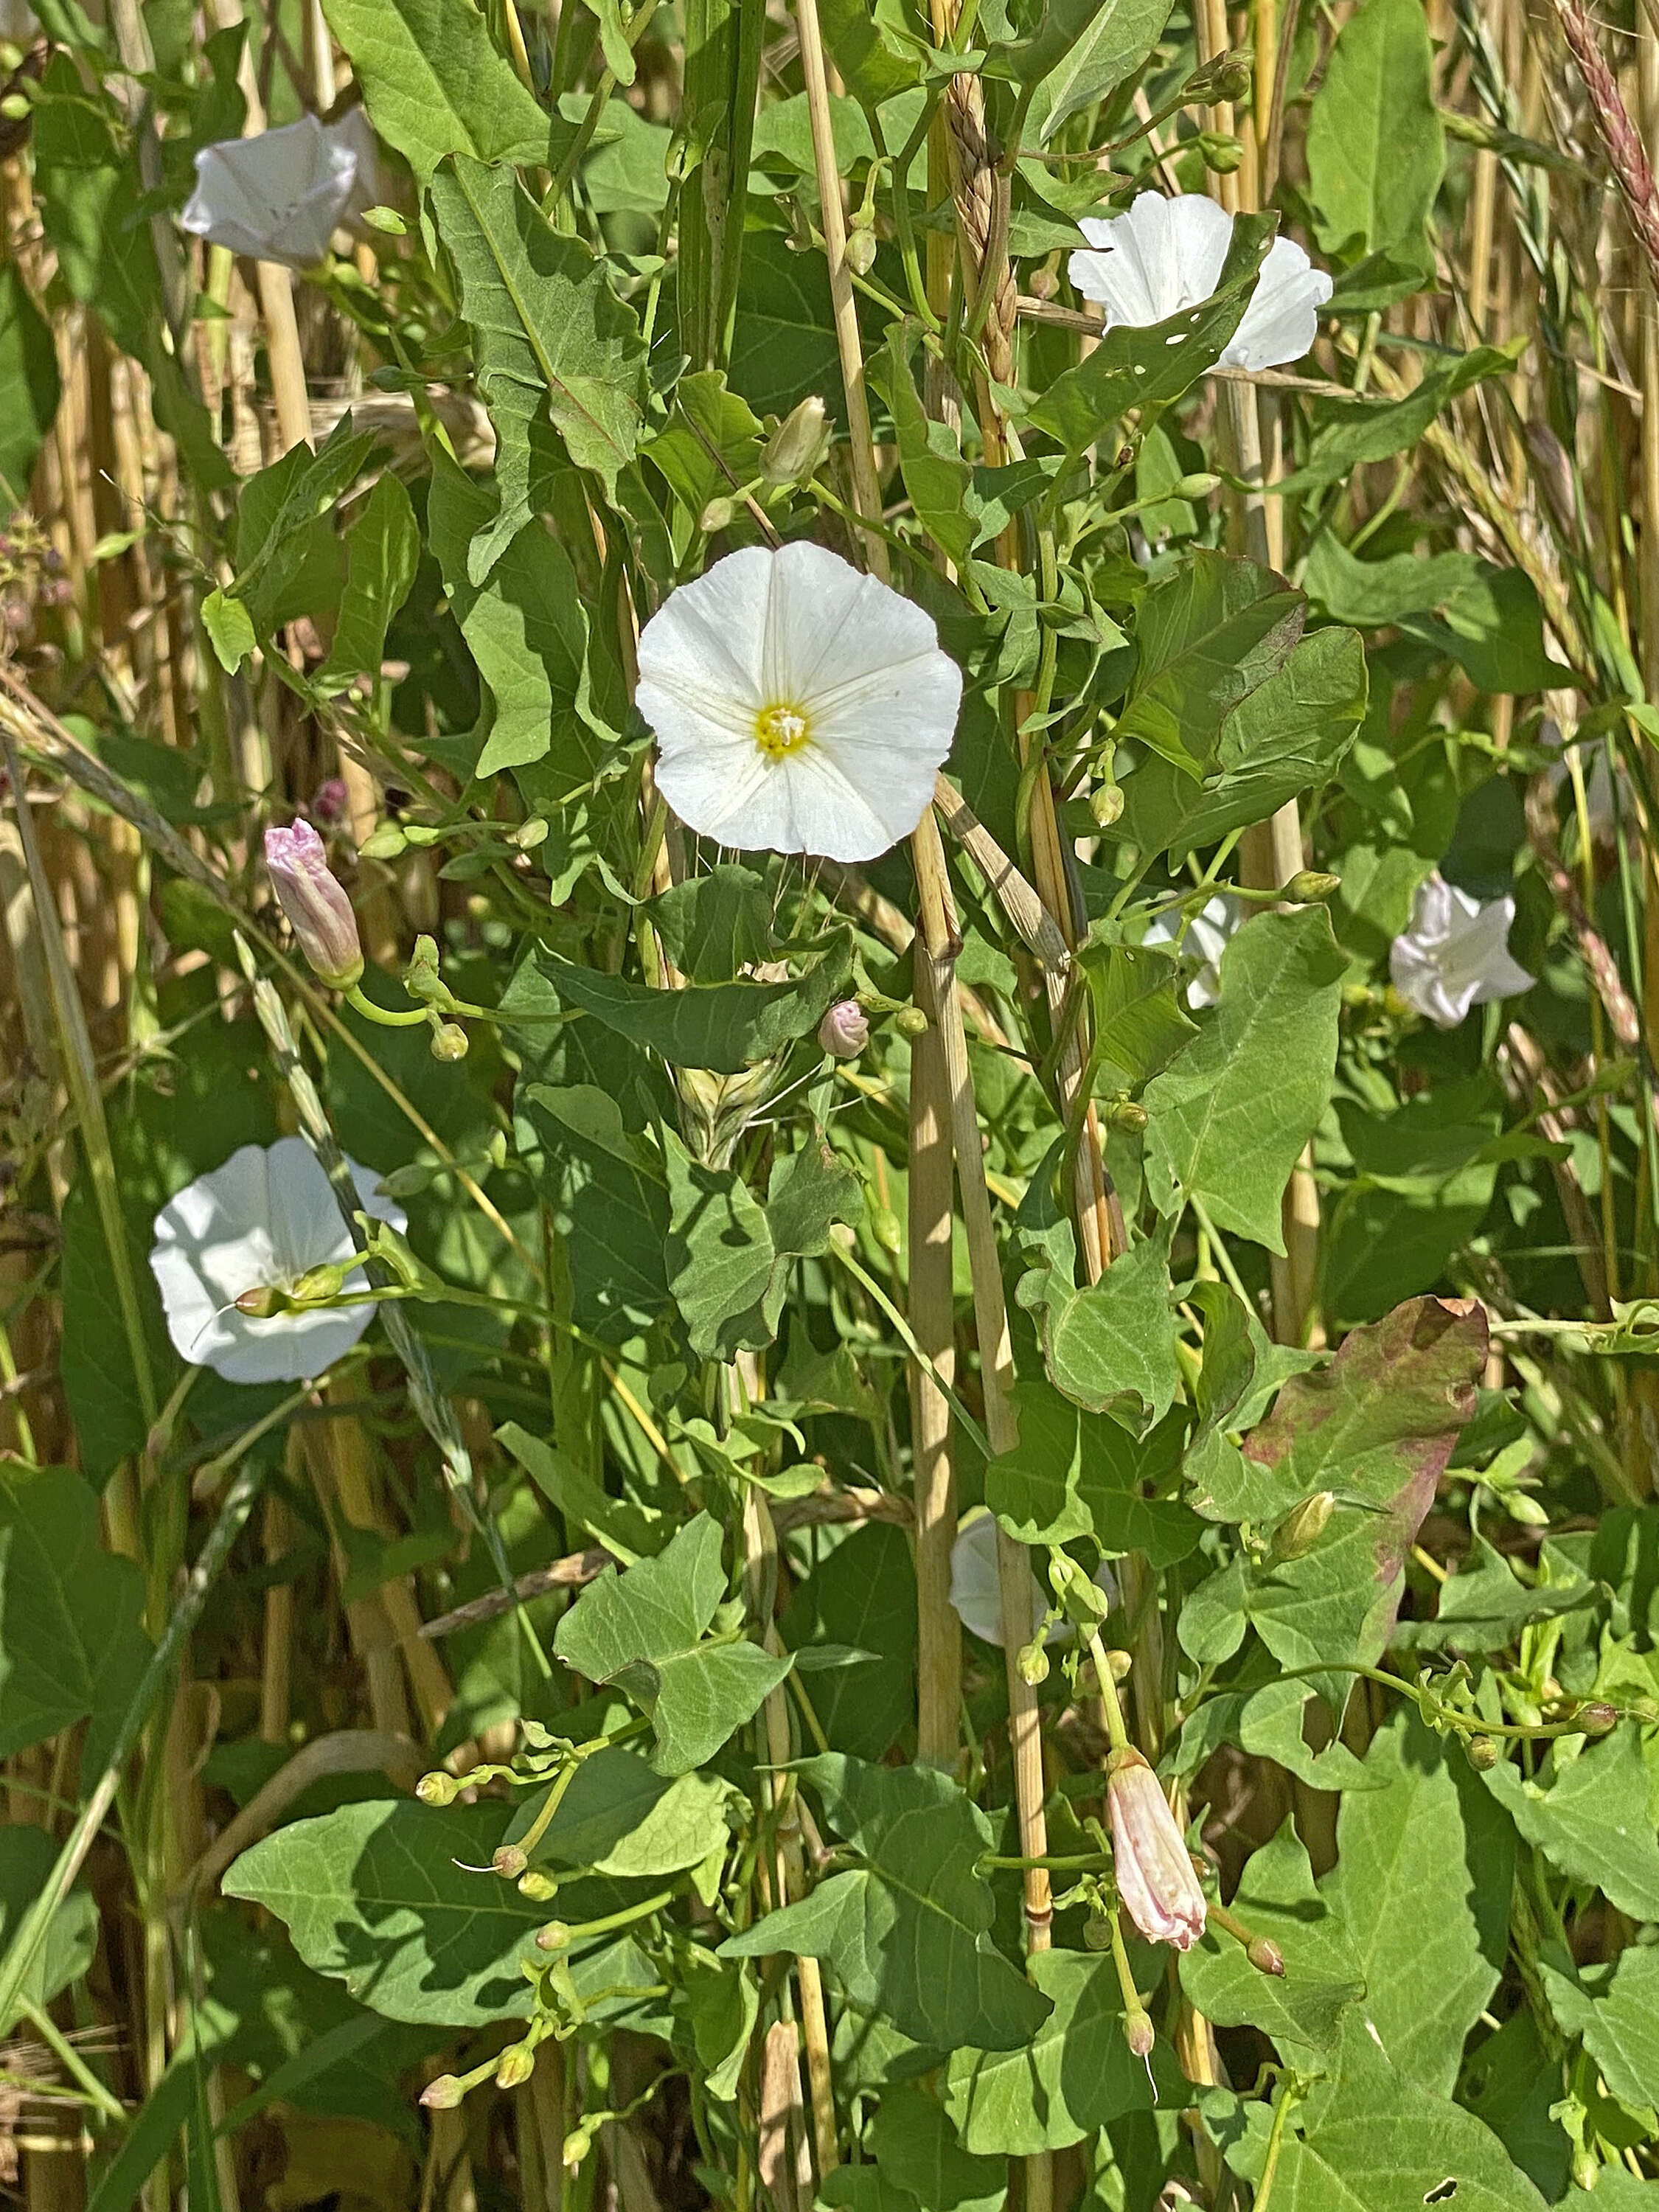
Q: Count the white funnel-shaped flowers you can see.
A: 7